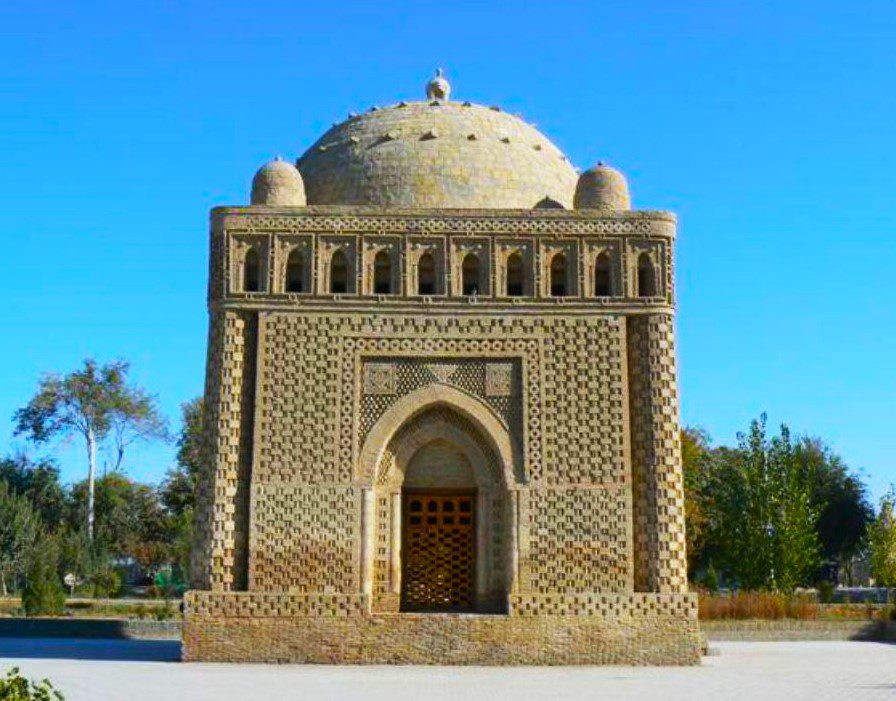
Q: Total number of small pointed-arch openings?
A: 10